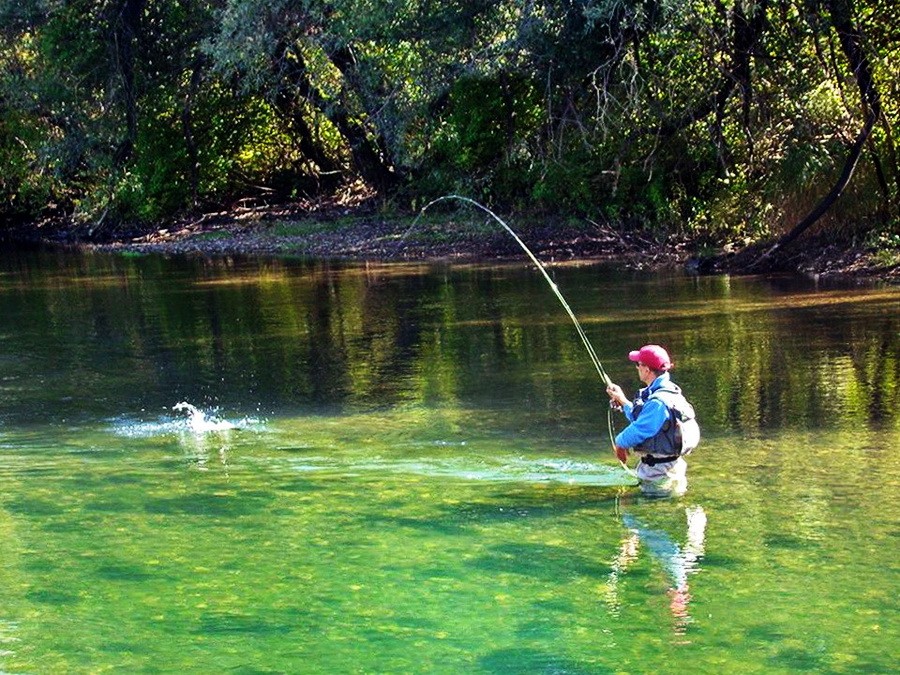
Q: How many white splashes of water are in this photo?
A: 1